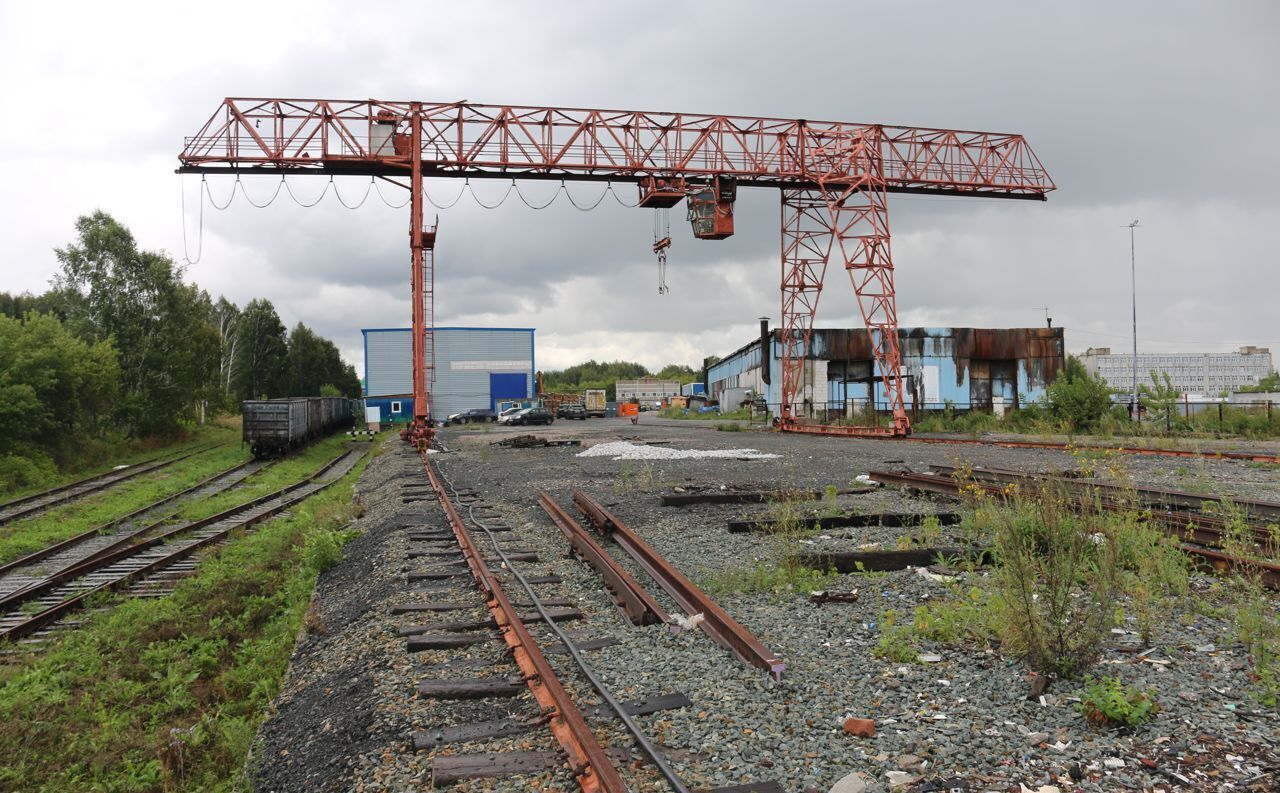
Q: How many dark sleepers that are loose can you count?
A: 3